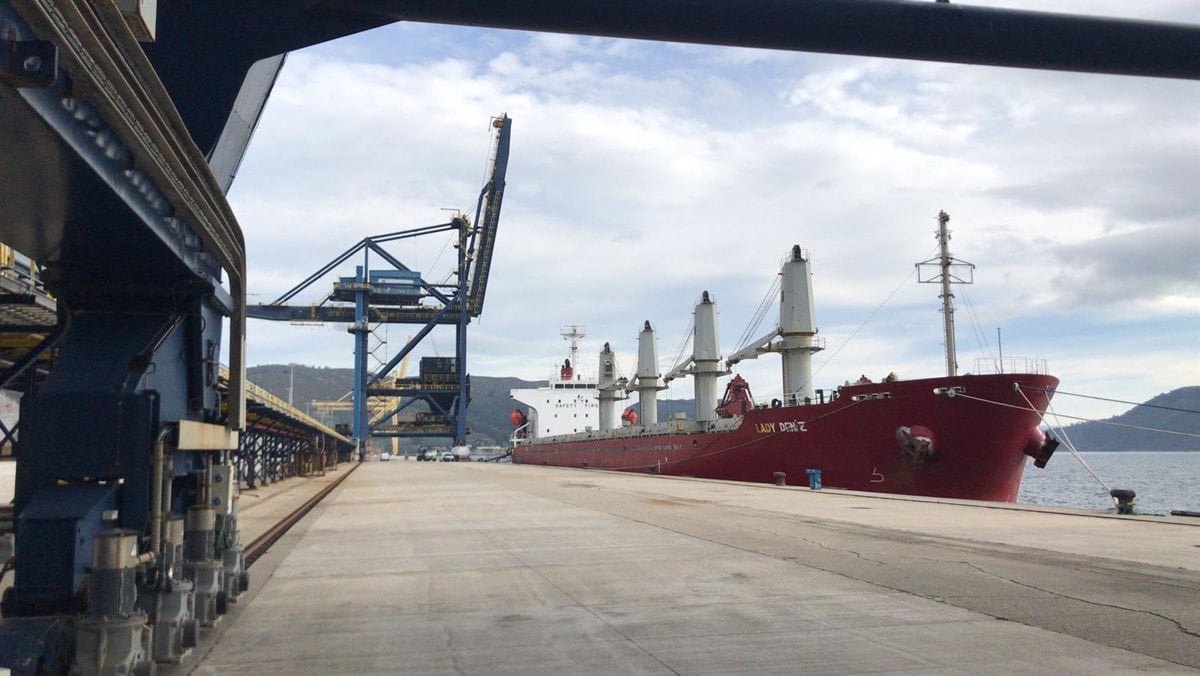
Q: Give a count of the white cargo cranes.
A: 4